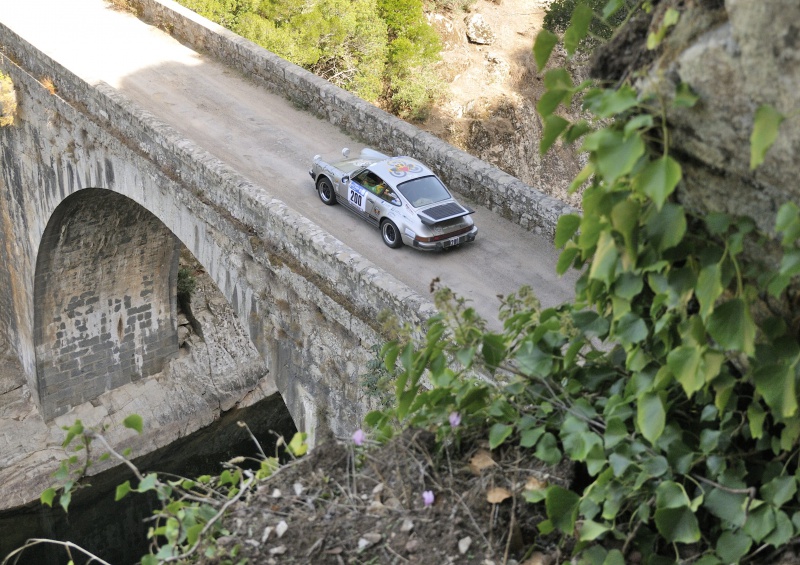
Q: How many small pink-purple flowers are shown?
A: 3